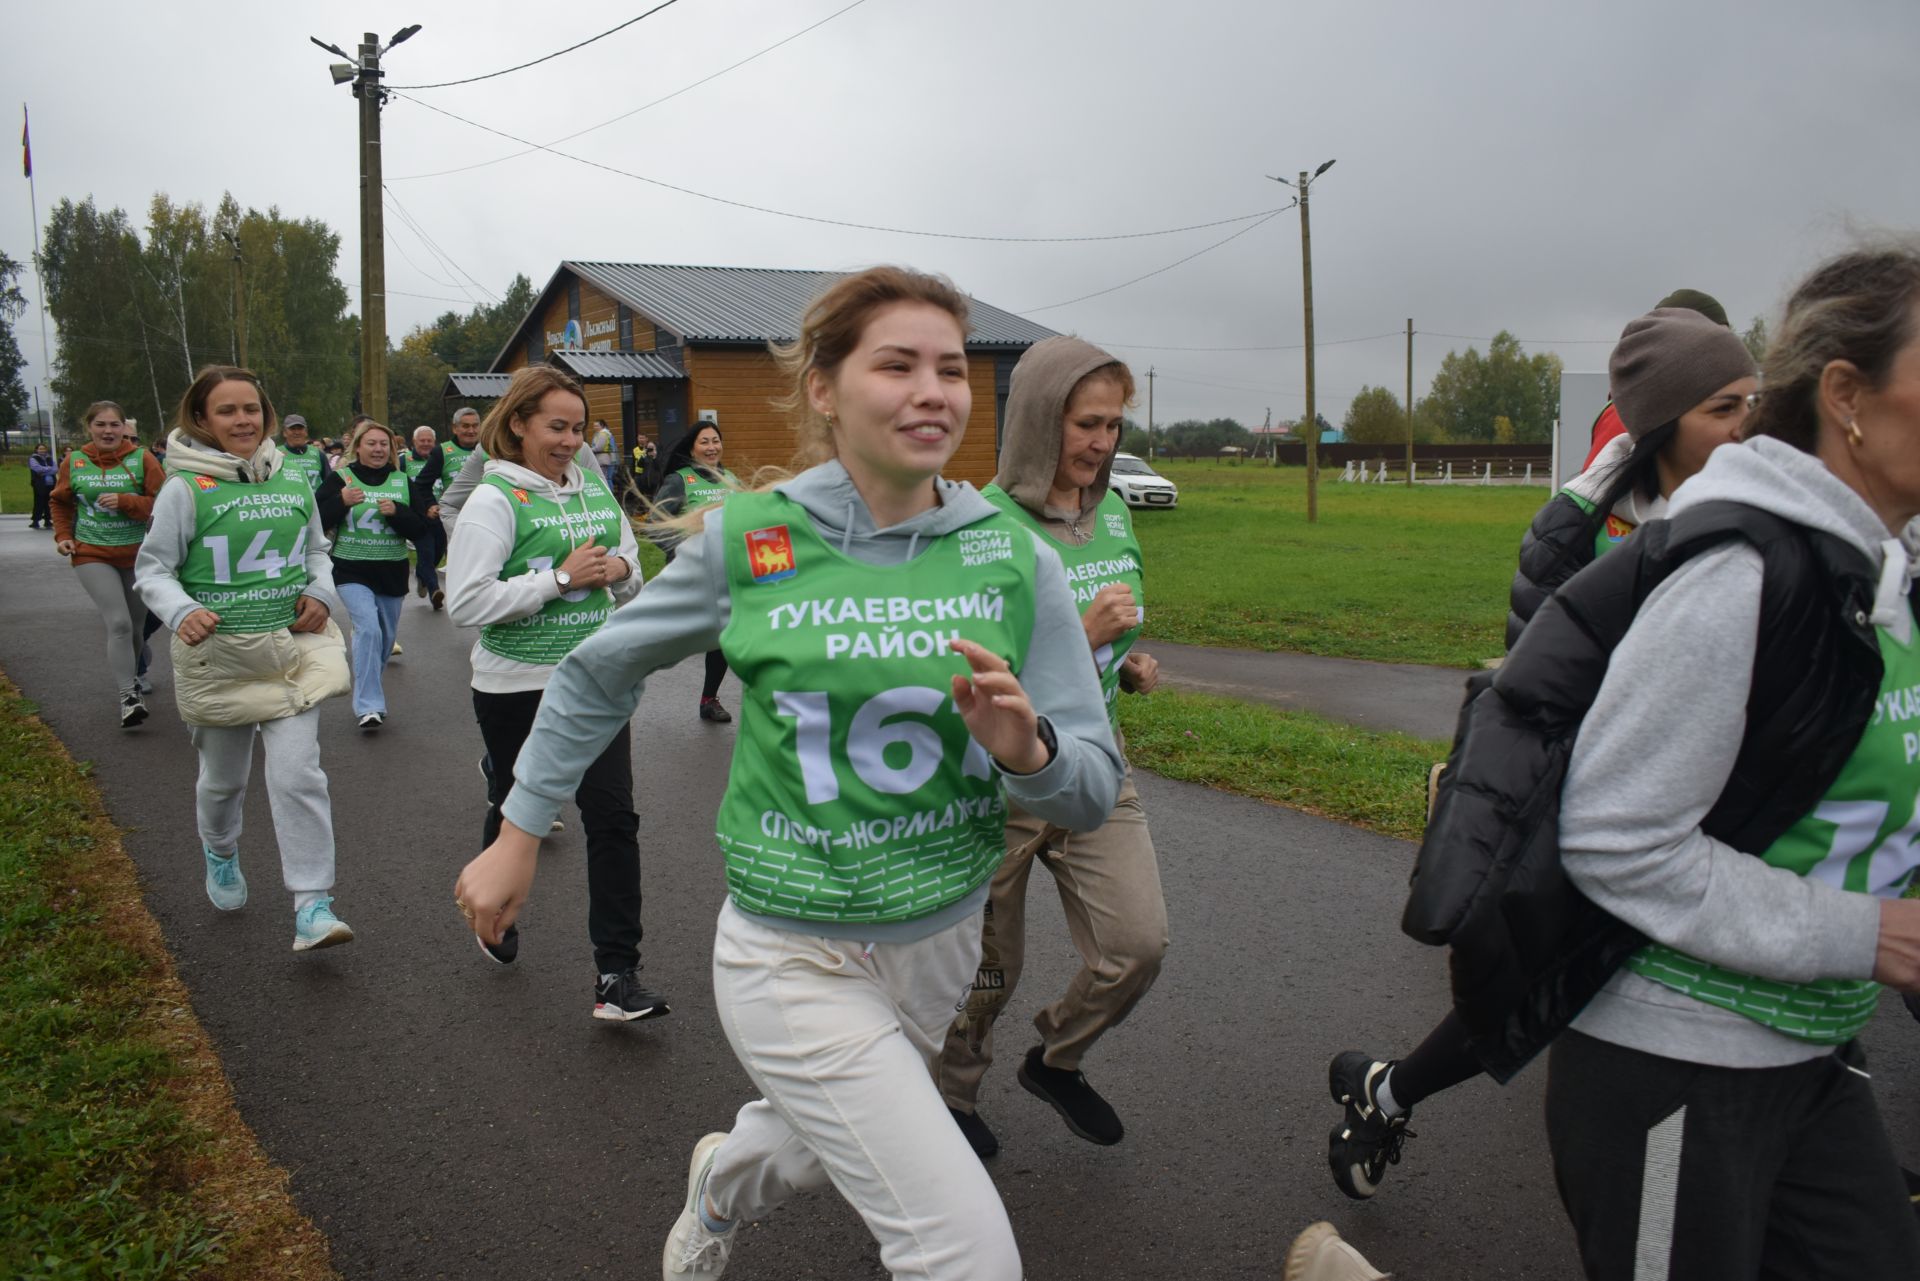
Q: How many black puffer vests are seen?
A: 1